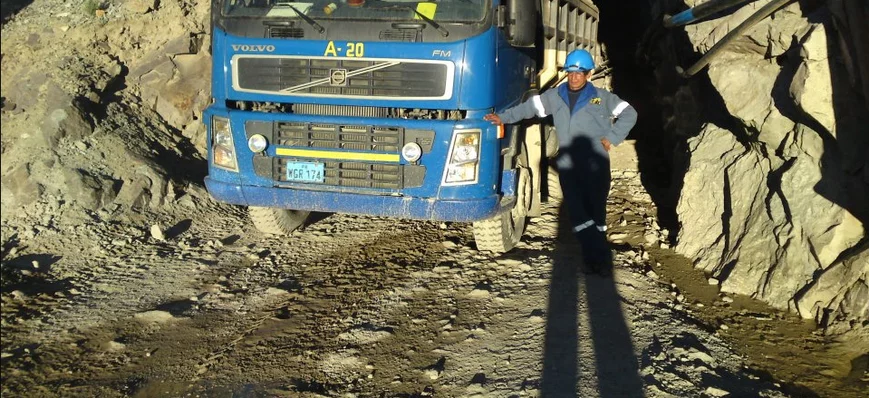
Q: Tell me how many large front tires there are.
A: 2